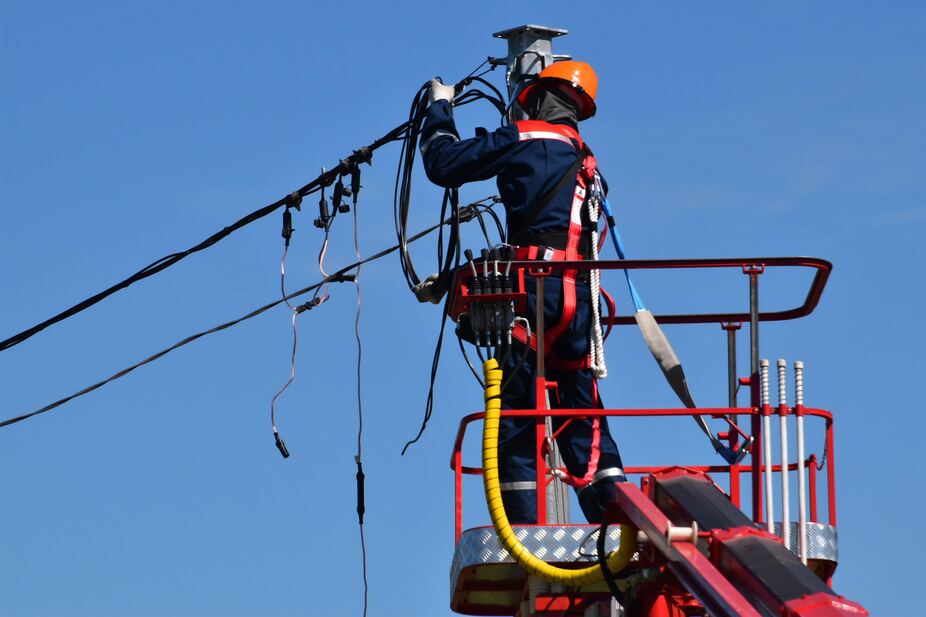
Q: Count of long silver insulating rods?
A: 3